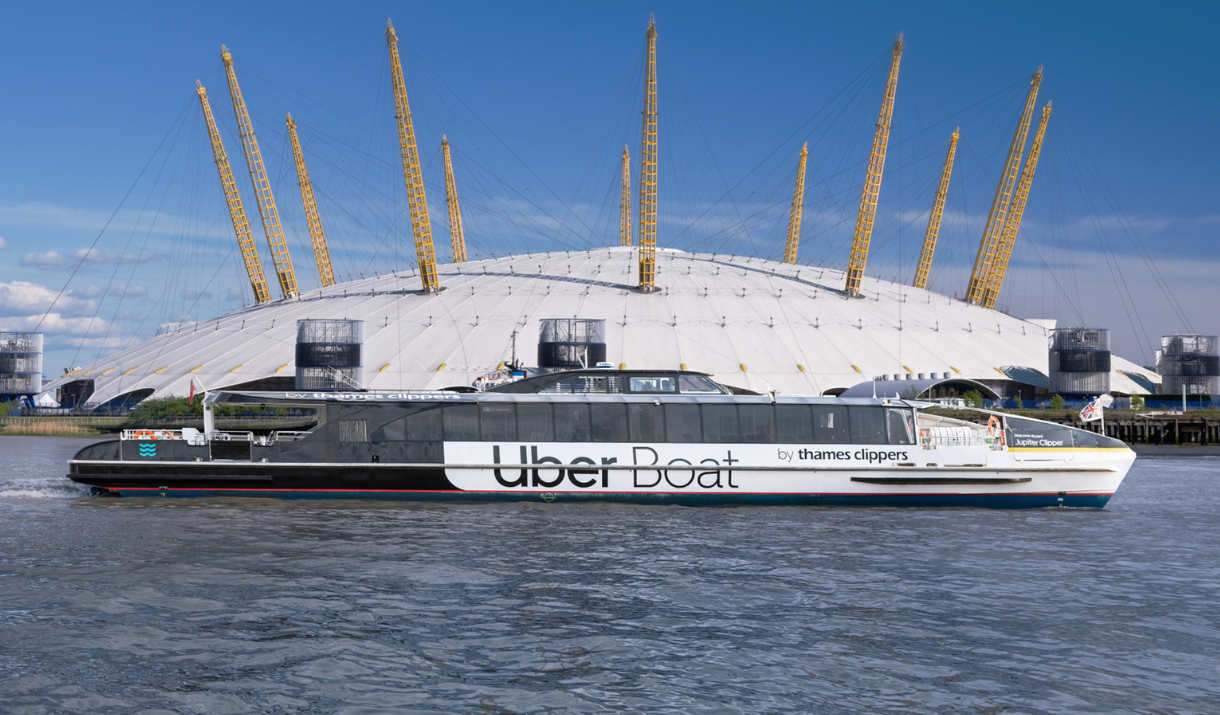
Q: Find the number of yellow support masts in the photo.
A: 12